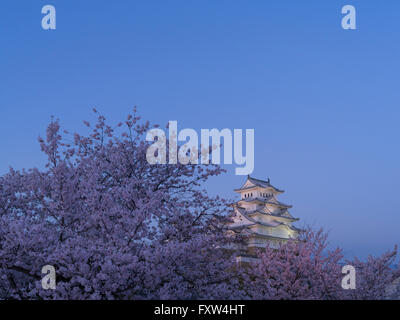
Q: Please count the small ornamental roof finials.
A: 2